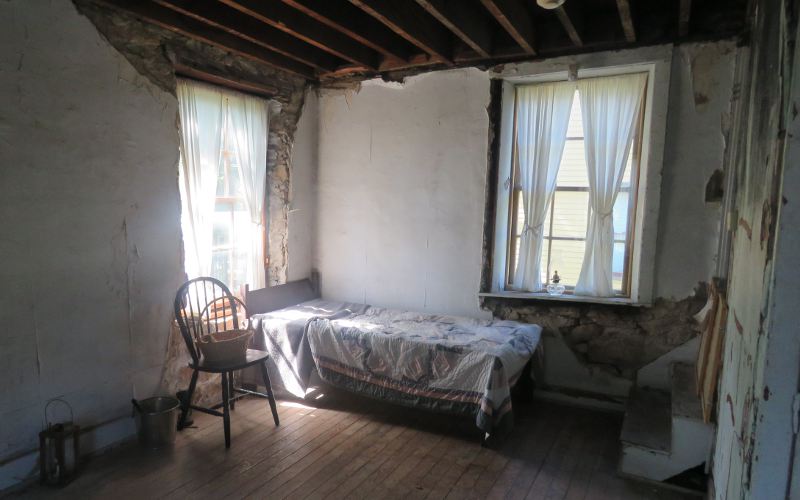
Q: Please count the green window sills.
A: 0